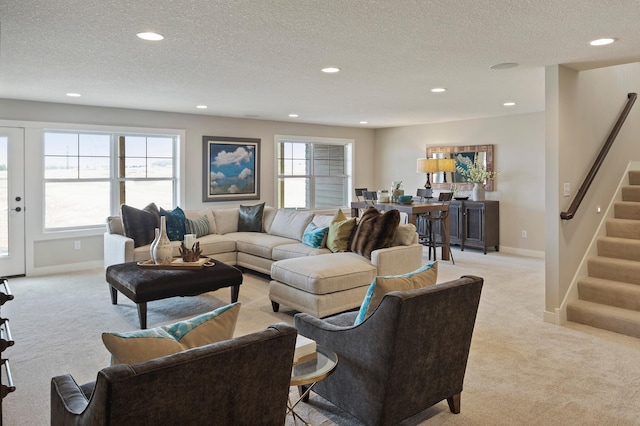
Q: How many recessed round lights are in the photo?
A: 9